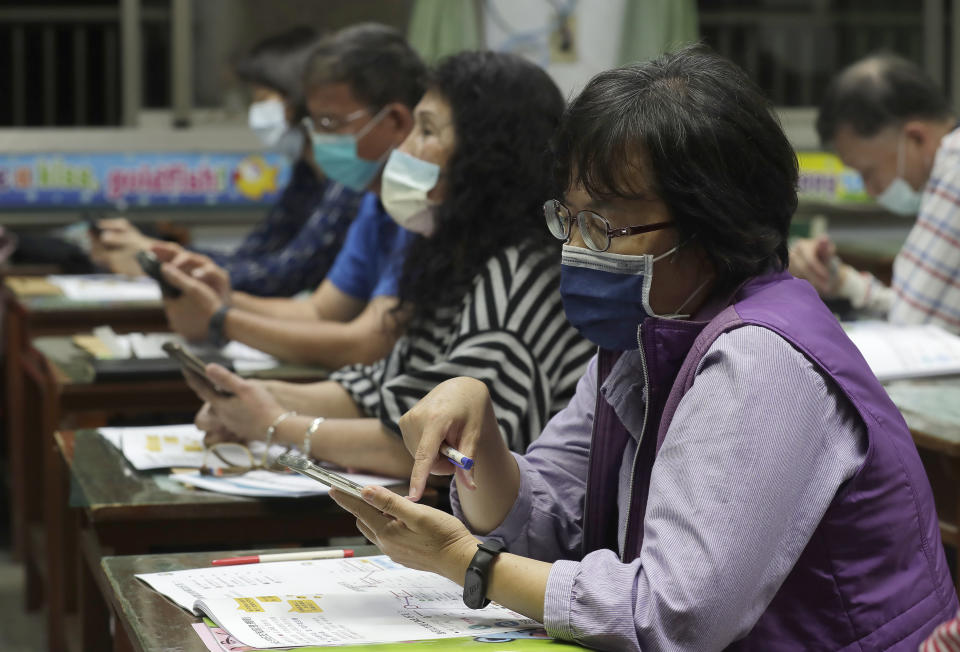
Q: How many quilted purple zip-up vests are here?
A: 1